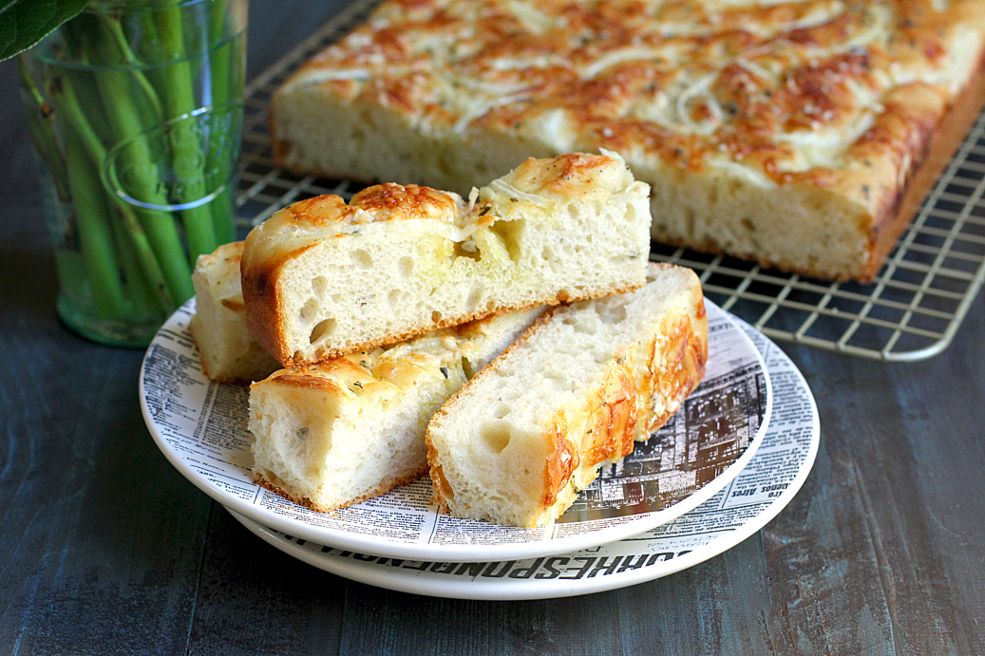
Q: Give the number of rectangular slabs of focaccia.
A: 5